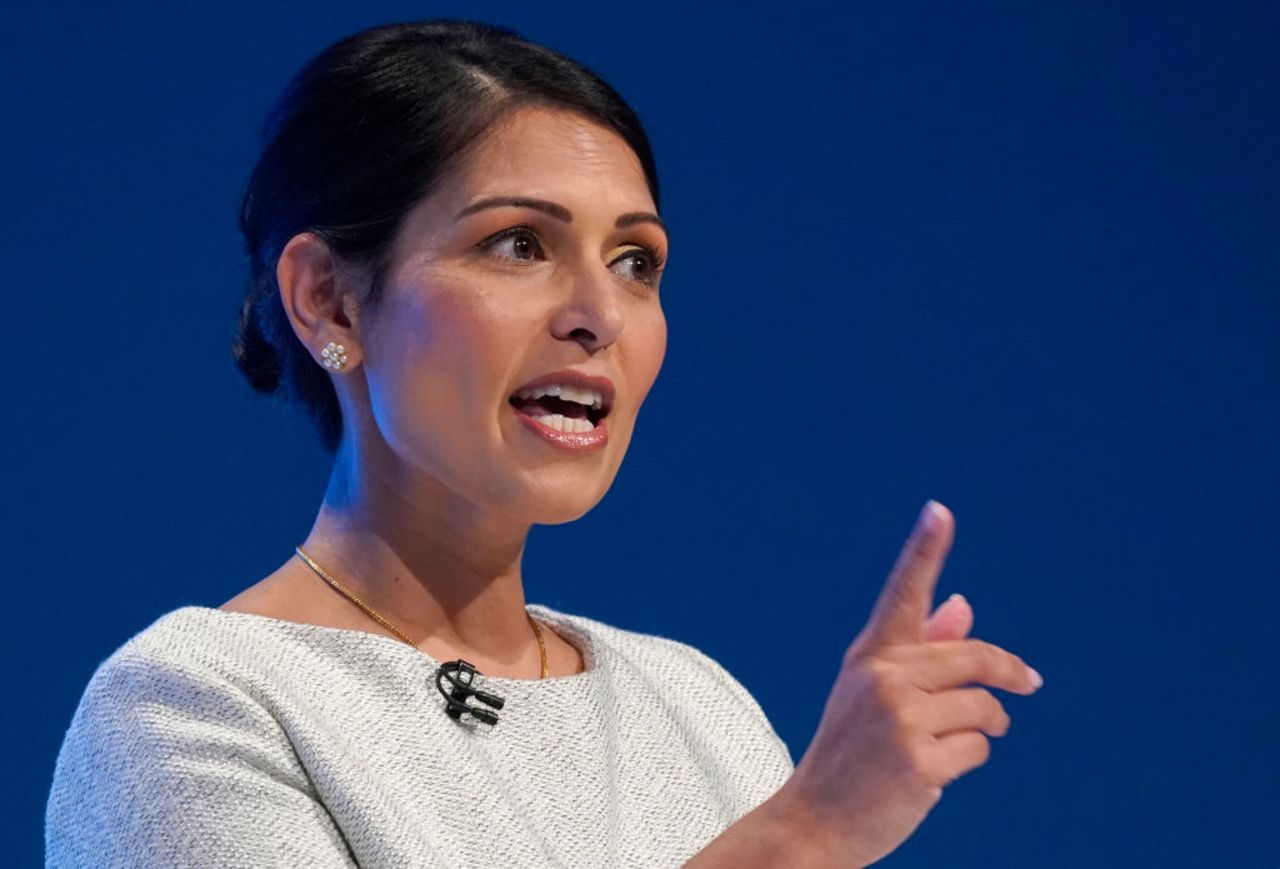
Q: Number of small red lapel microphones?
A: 0